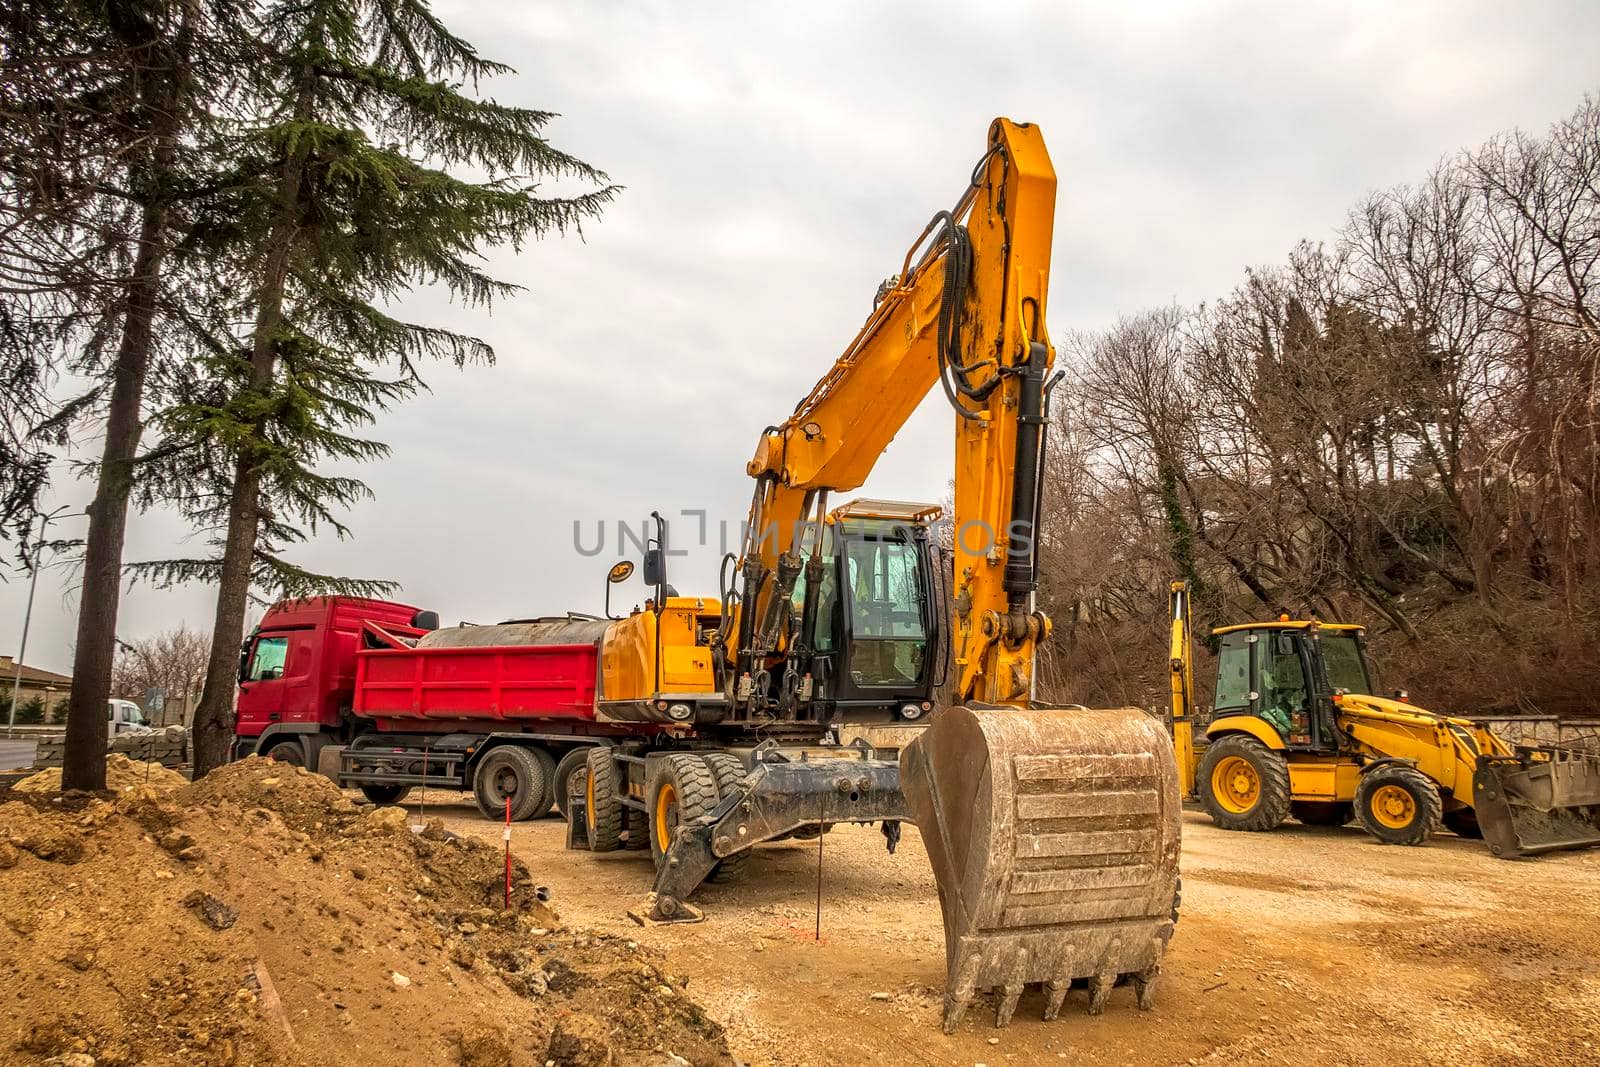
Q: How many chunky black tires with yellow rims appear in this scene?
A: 4